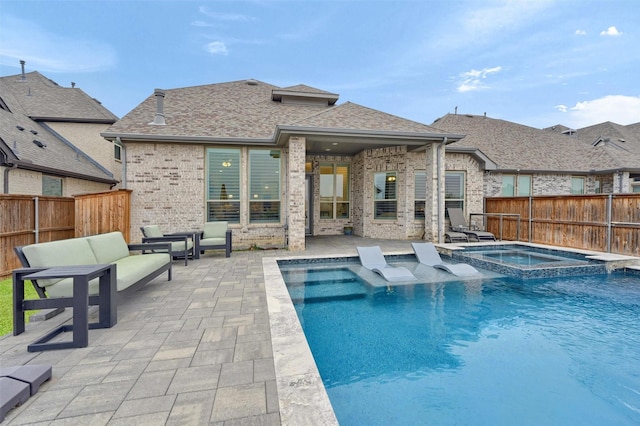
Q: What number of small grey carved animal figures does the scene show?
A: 0